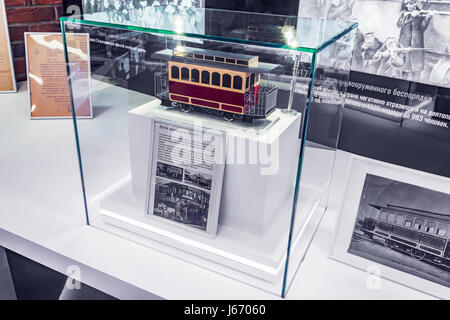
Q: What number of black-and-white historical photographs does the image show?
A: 6